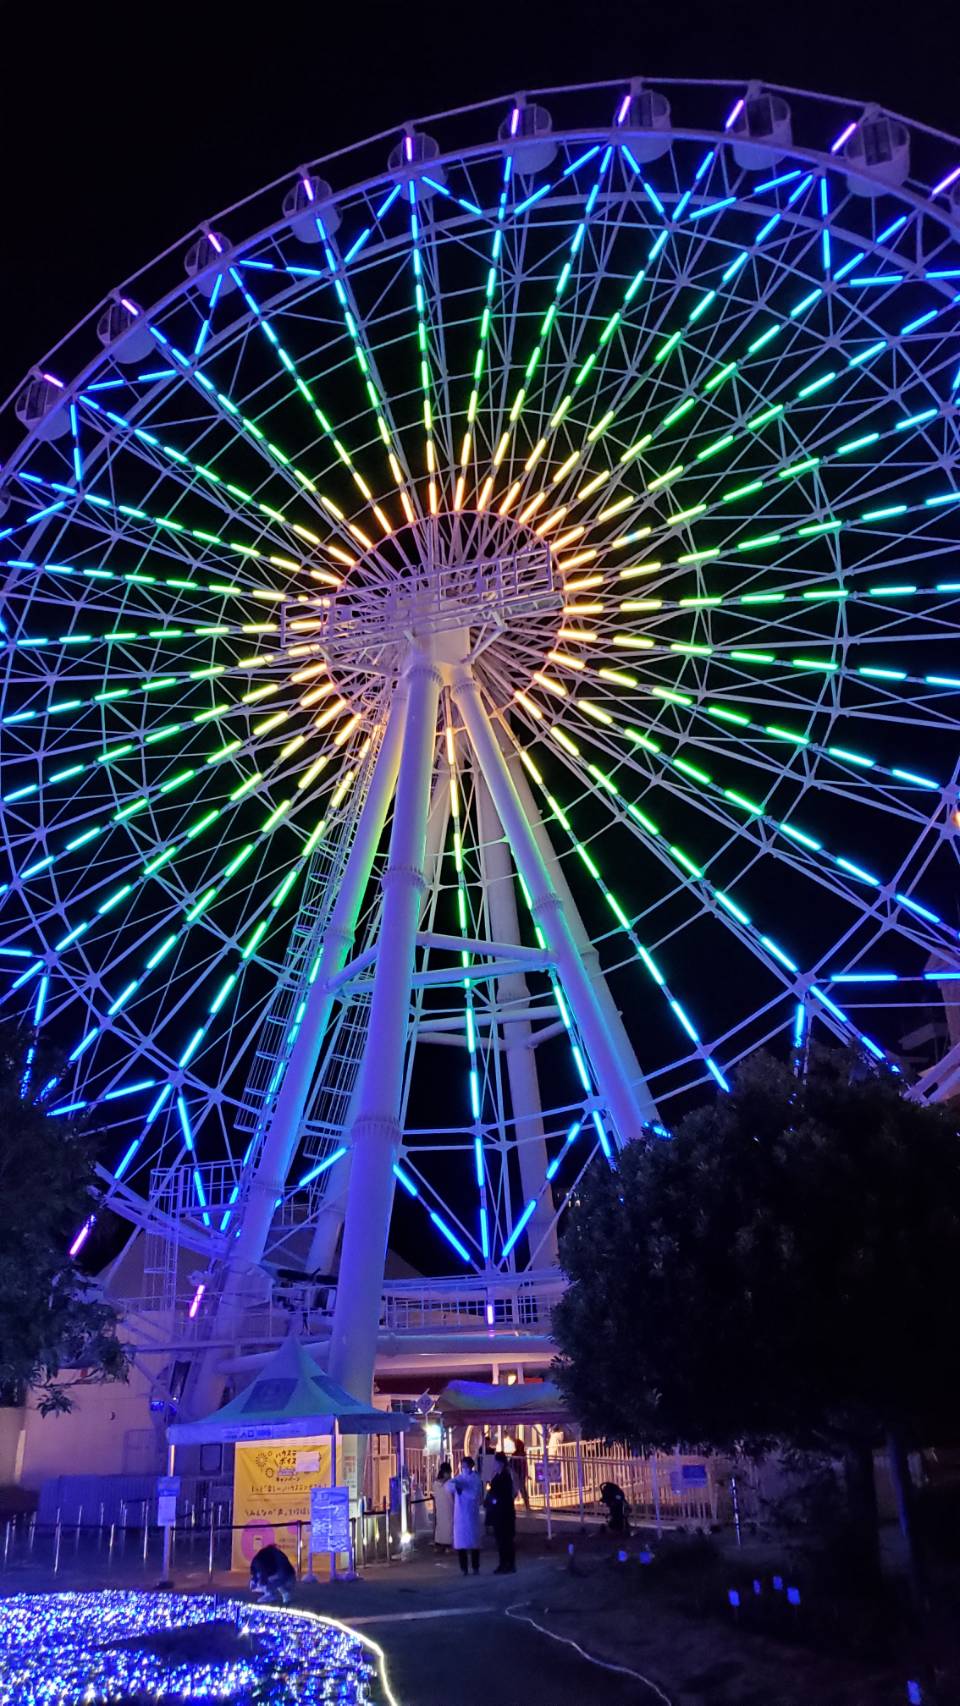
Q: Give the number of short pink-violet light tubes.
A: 13